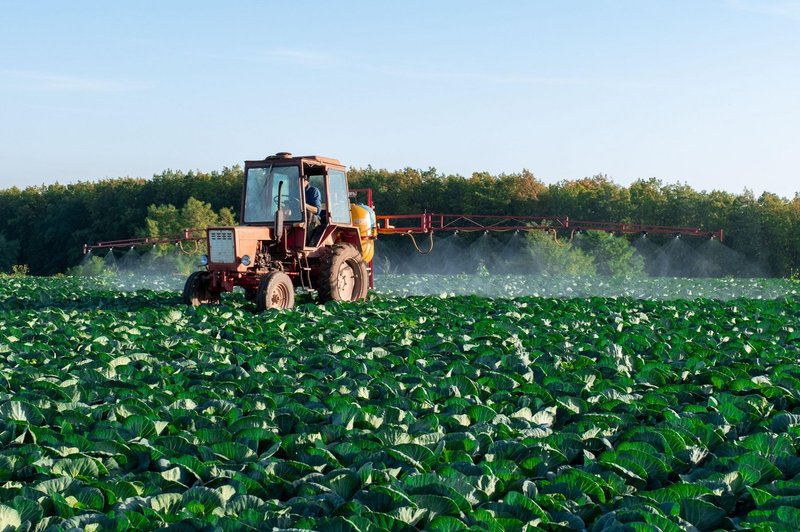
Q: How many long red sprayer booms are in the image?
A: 2